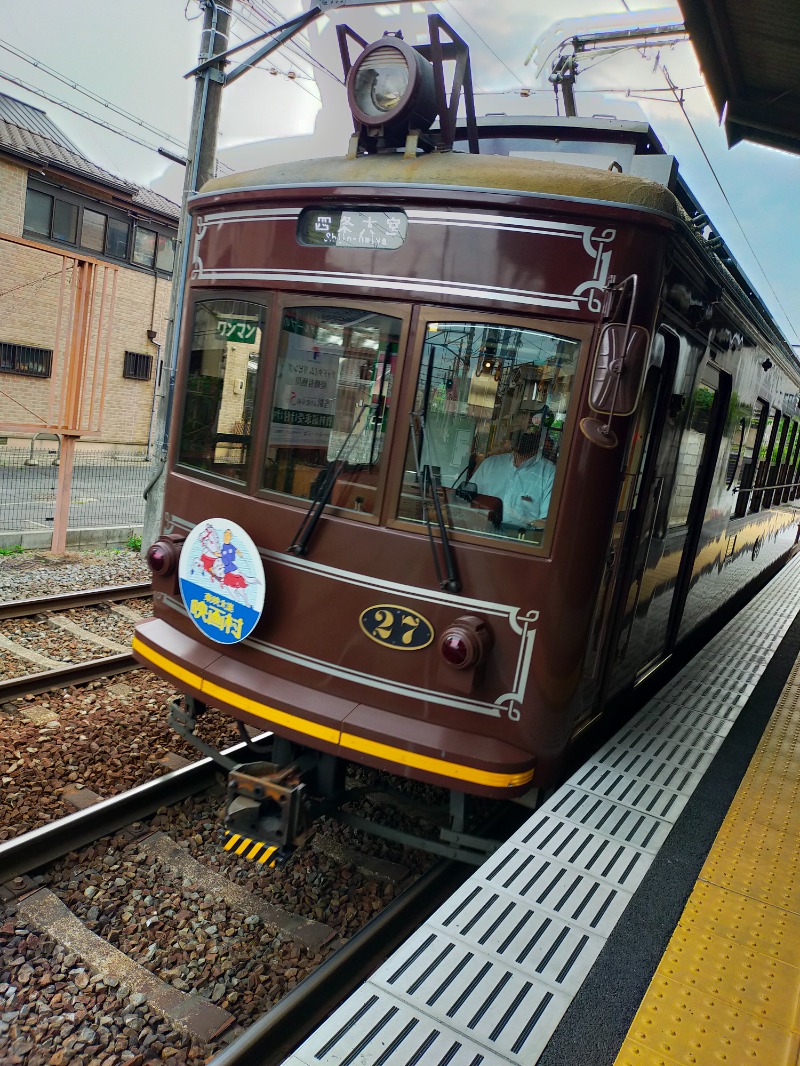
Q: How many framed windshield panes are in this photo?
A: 3